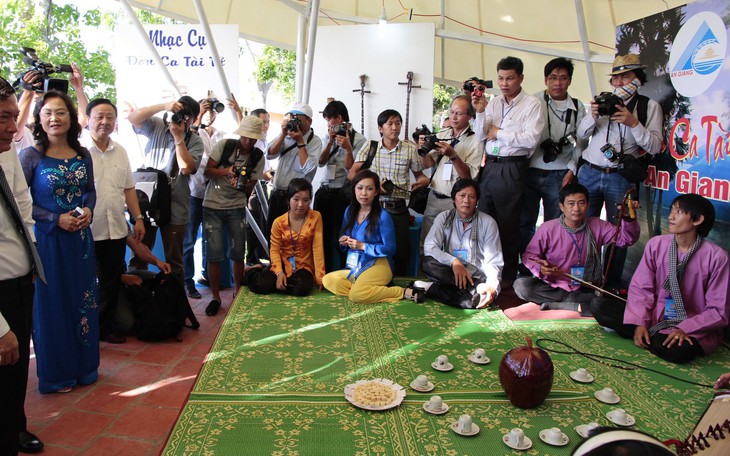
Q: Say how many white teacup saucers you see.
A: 11